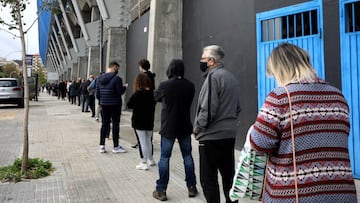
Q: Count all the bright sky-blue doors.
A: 2